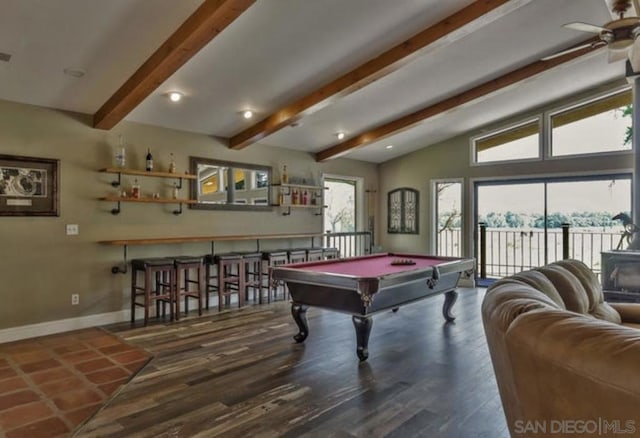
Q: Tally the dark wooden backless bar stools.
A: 8